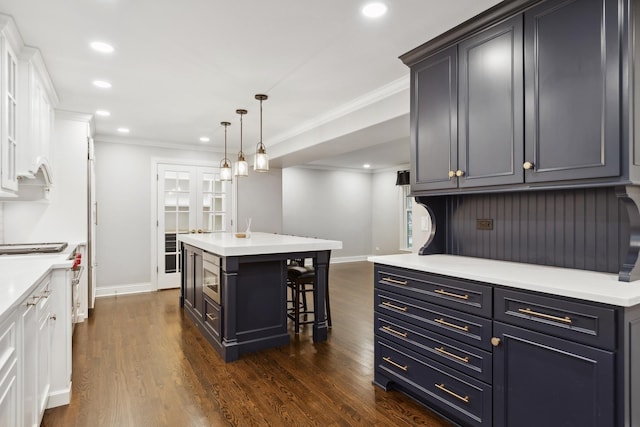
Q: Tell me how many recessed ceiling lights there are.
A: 7